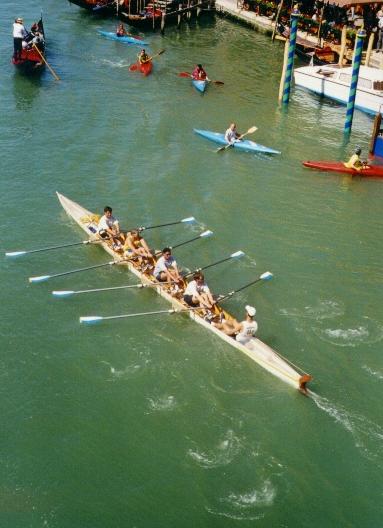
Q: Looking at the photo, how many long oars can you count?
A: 8